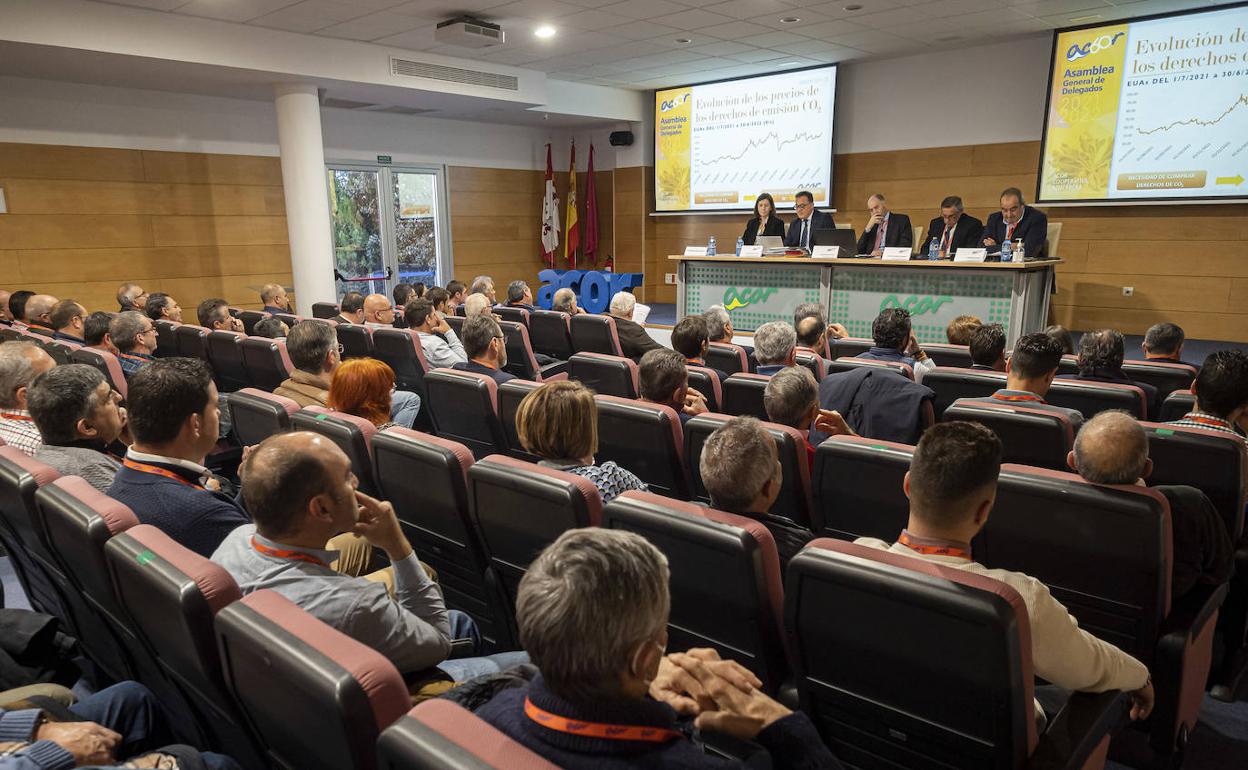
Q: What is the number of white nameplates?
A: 5